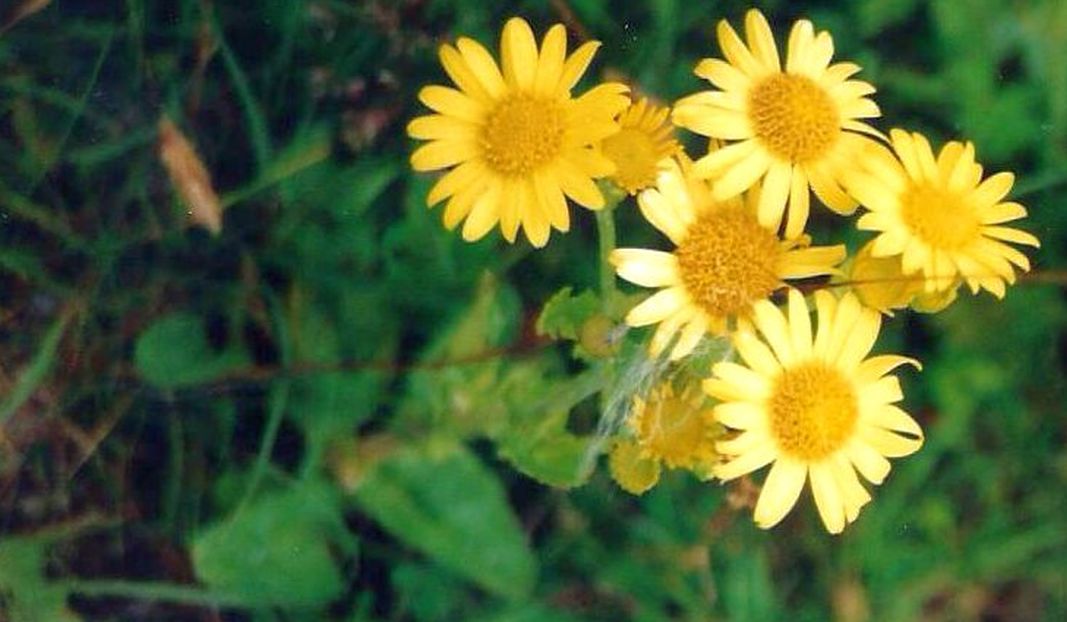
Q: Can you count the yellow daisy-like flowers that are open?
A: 5